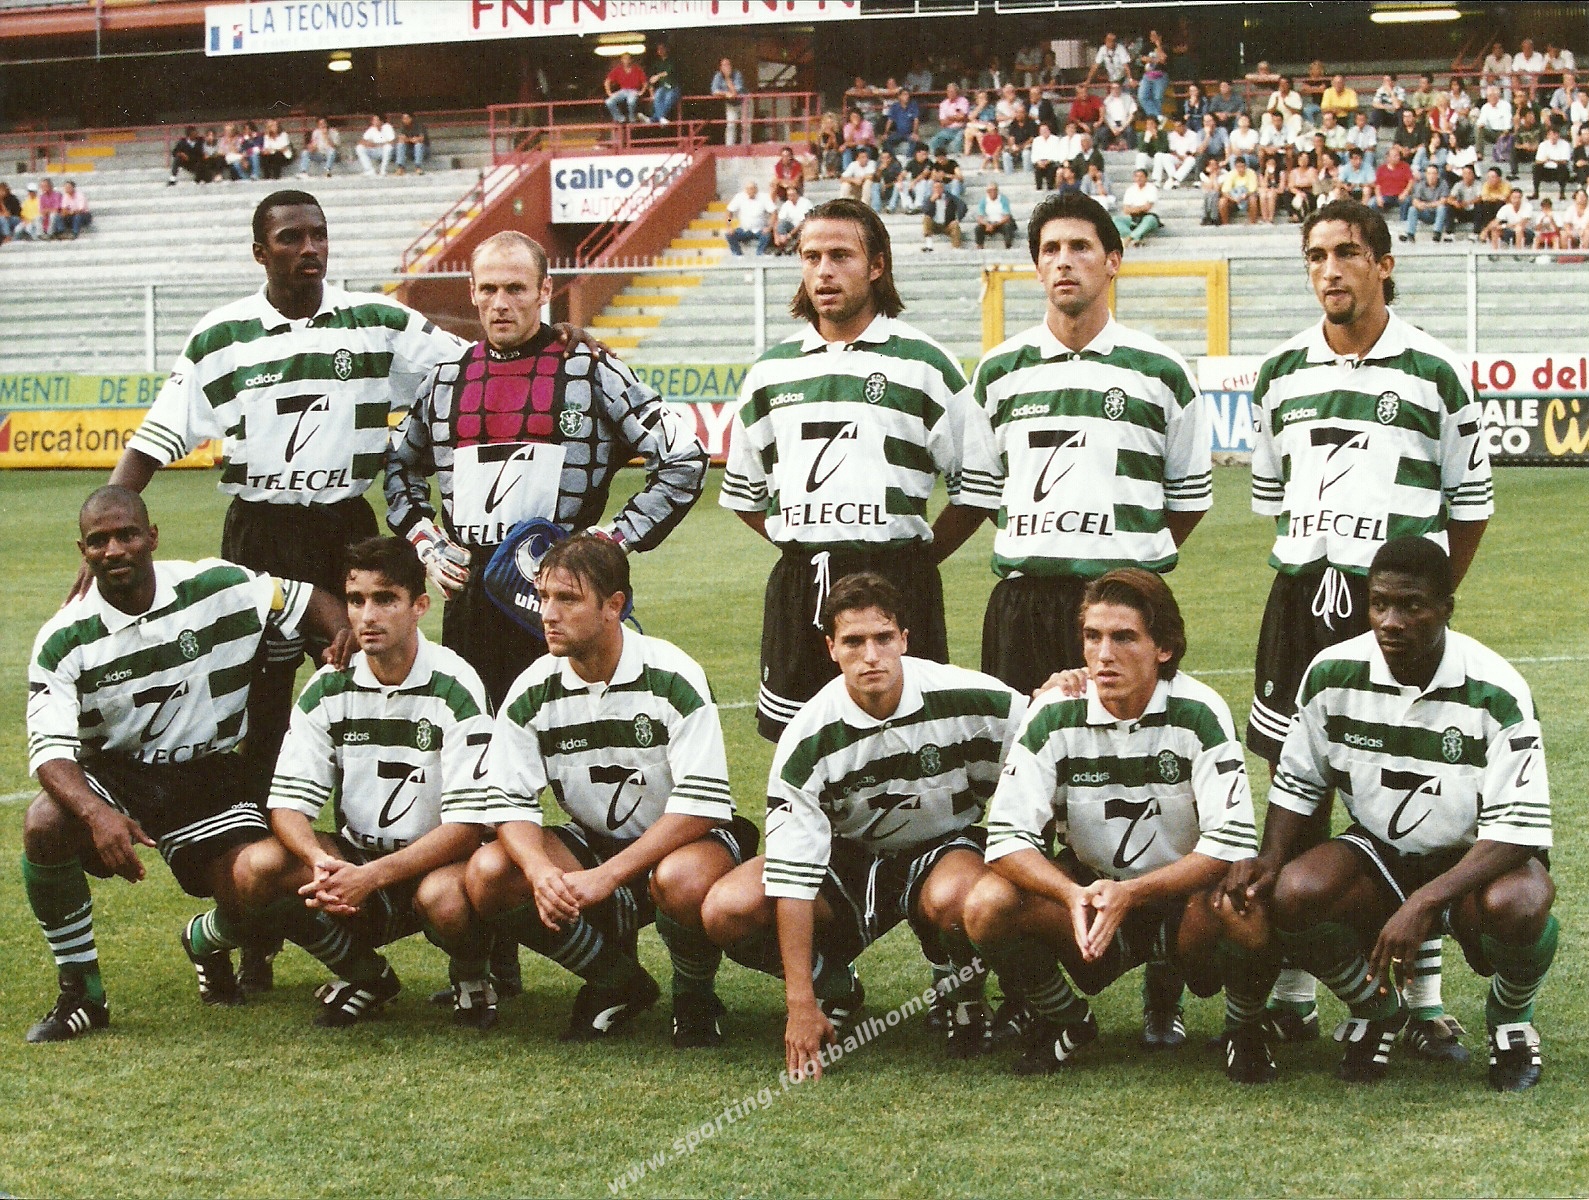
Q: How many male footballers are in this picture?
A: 11